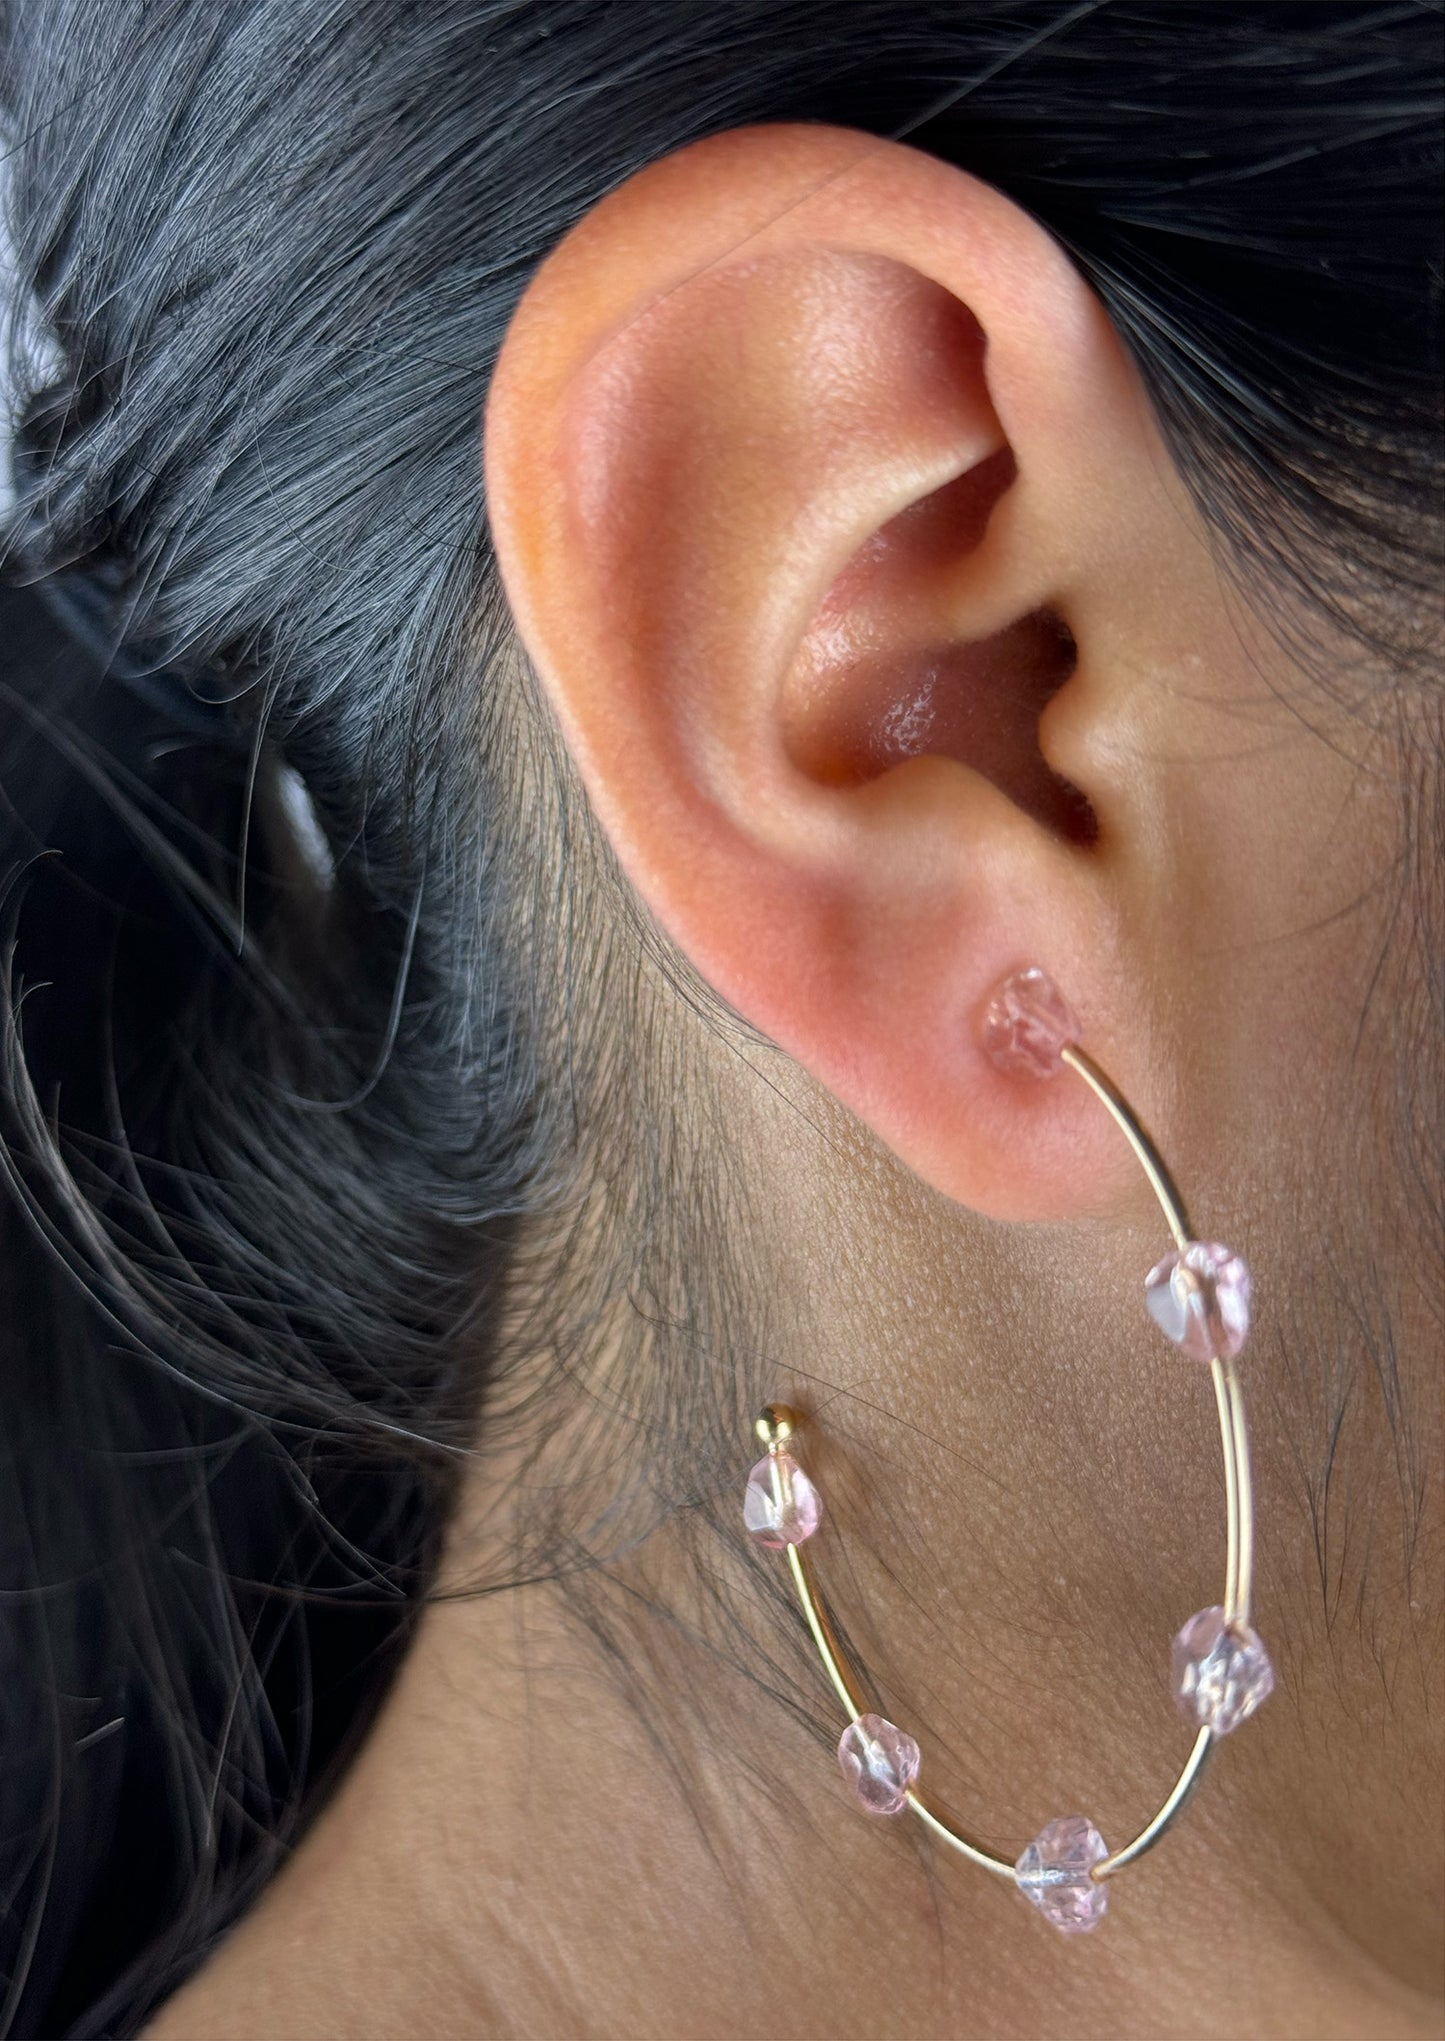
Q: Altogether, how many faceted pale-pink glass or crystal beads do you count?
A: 6